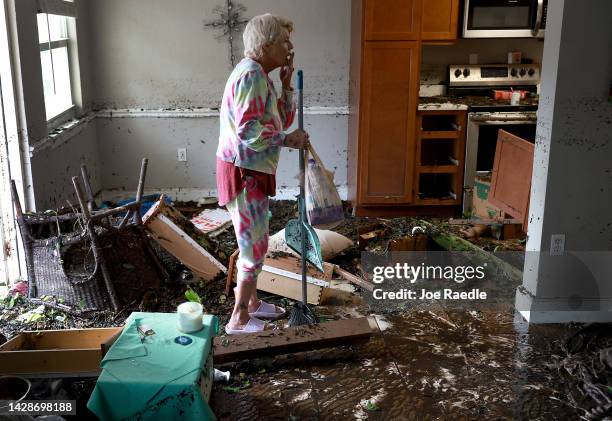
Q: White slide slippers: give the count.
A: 2